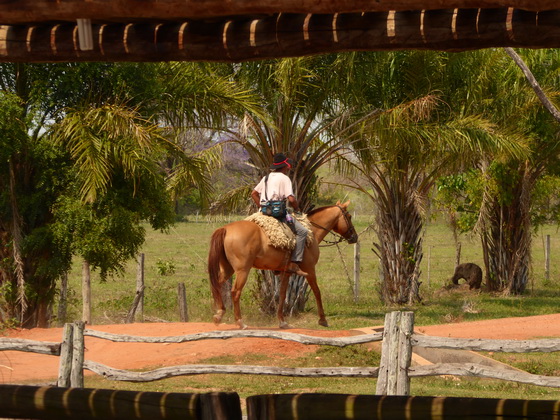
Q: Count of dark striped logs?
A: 3